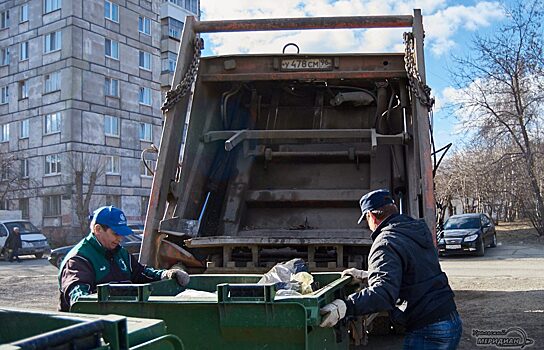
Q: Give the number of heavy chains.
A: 2